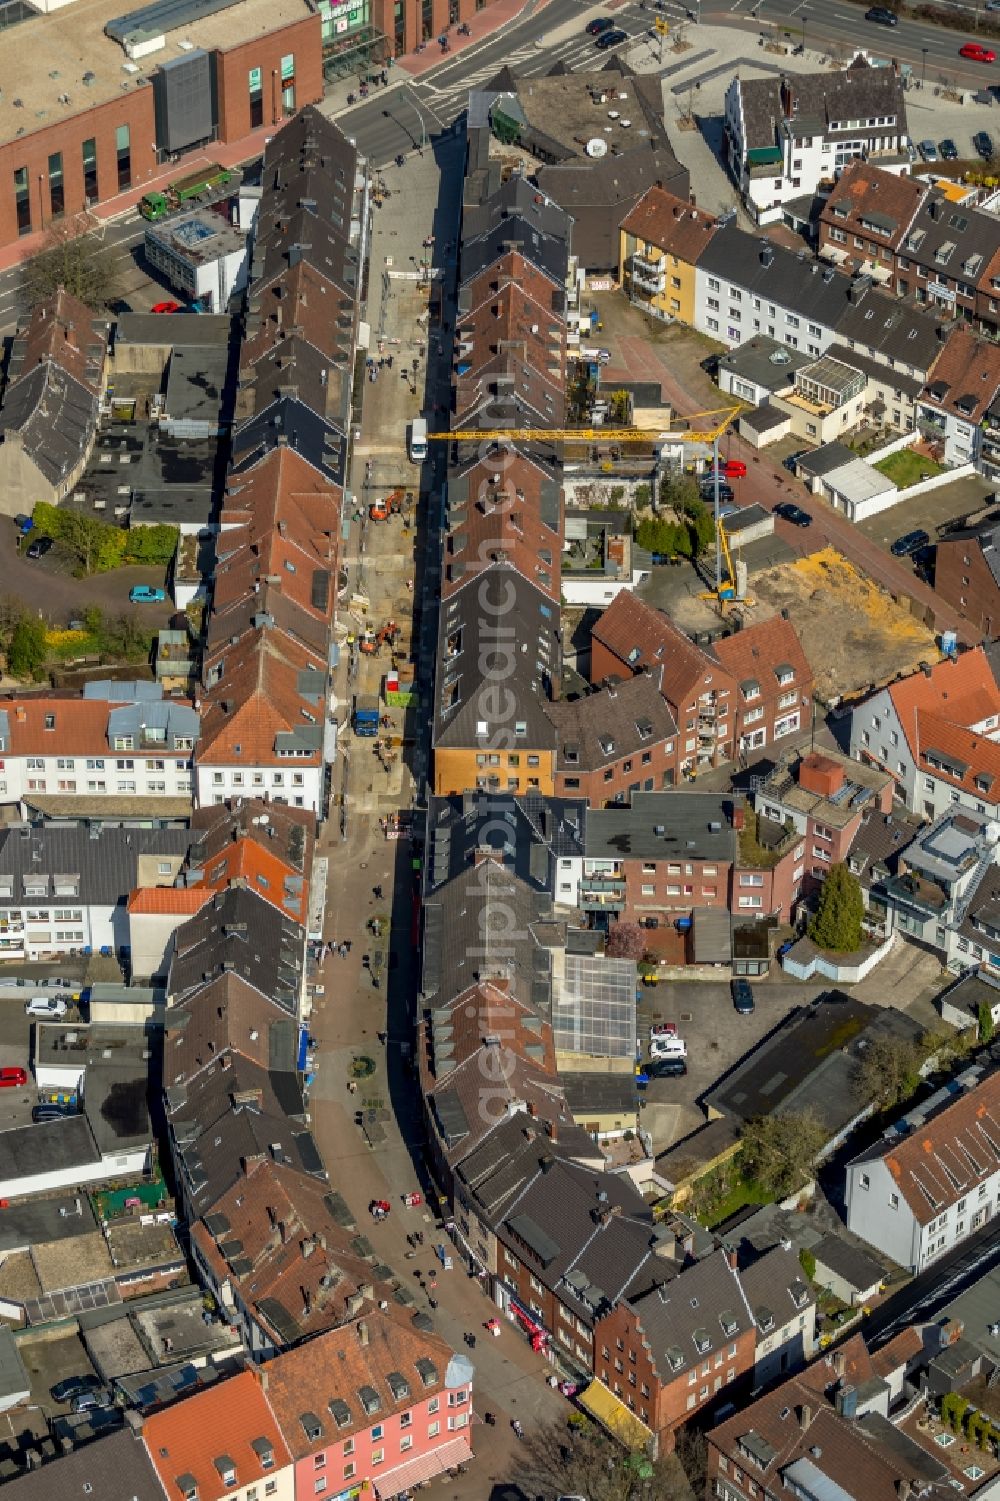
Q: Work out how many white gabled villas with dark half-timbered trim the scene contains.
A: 1